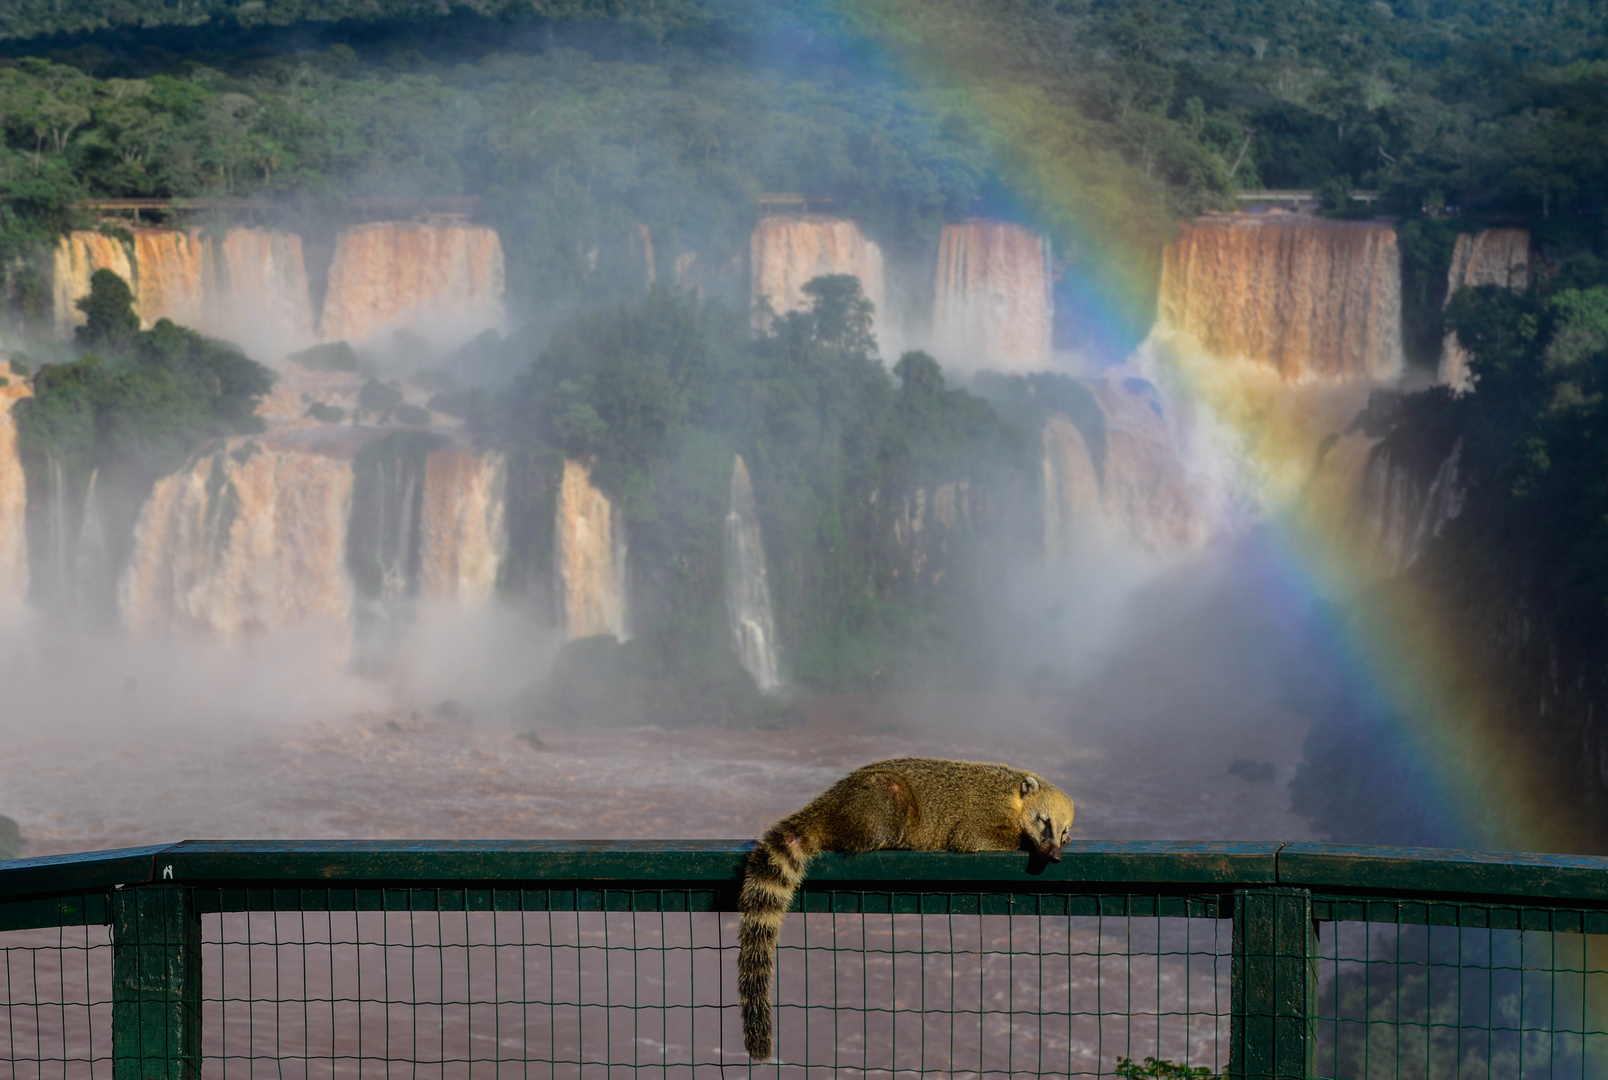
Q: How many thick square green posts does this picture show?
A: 2